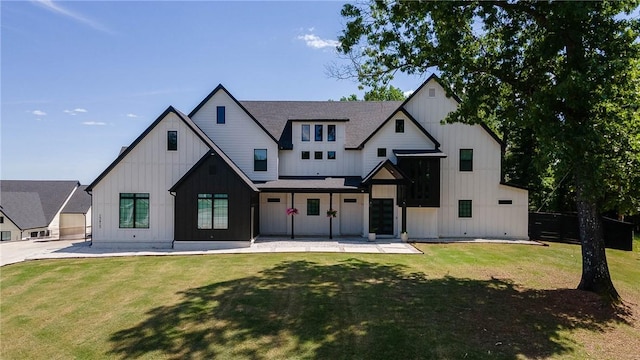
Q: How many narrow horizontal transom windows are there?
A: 3